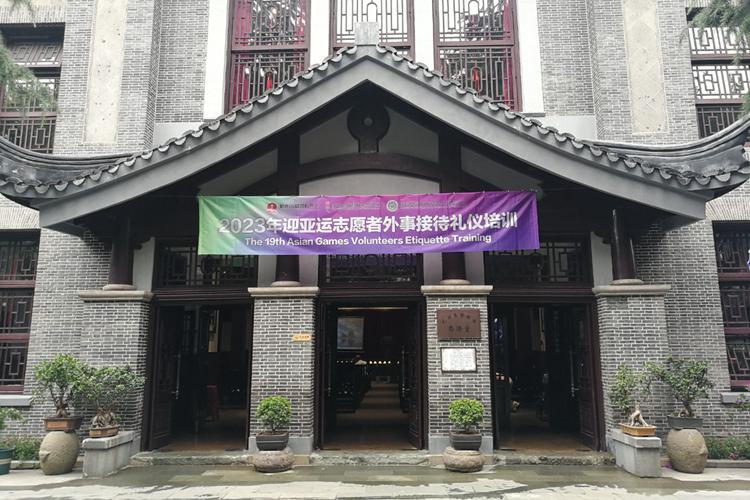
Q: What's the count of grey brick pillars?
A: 4